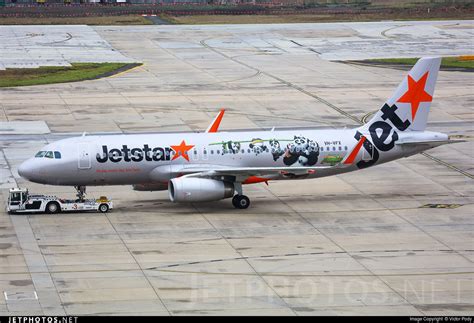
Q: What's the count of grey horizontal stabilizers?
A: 1